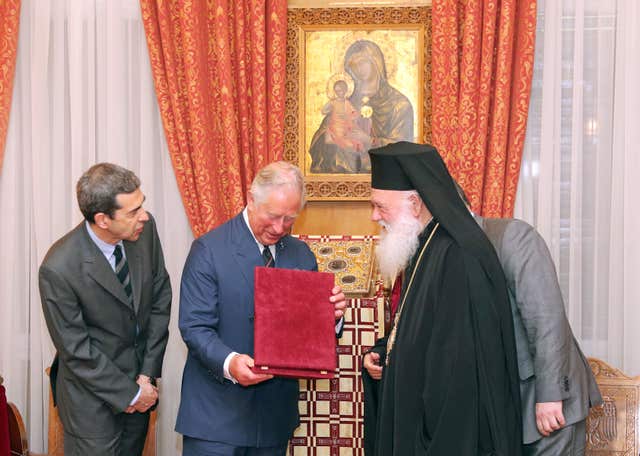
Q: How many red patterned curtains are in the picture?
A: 3